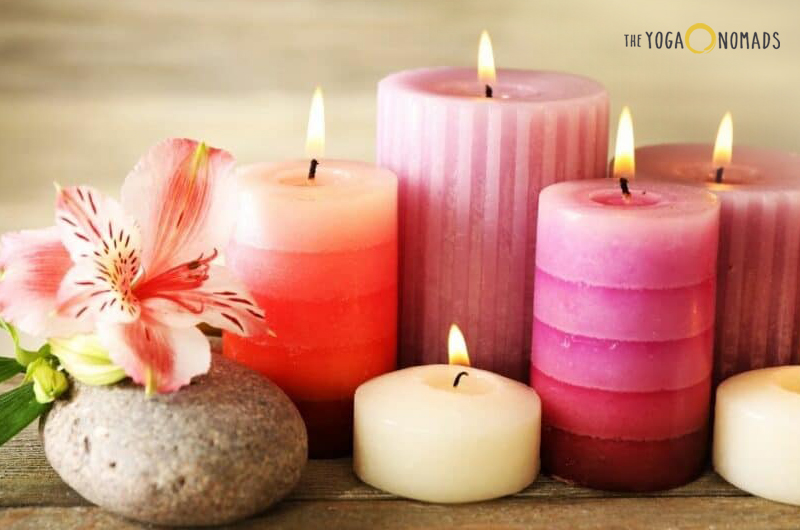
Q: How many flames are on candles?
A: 5